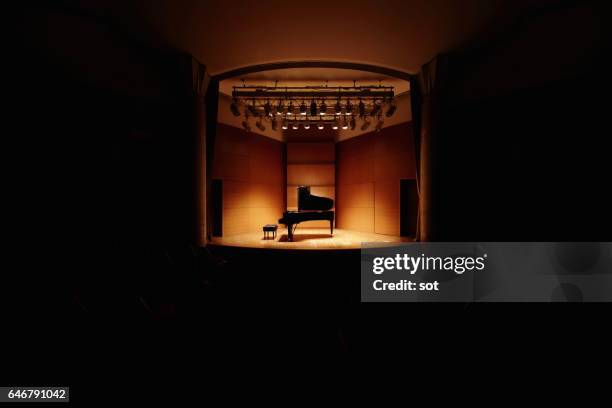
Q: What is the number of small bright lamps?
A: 12